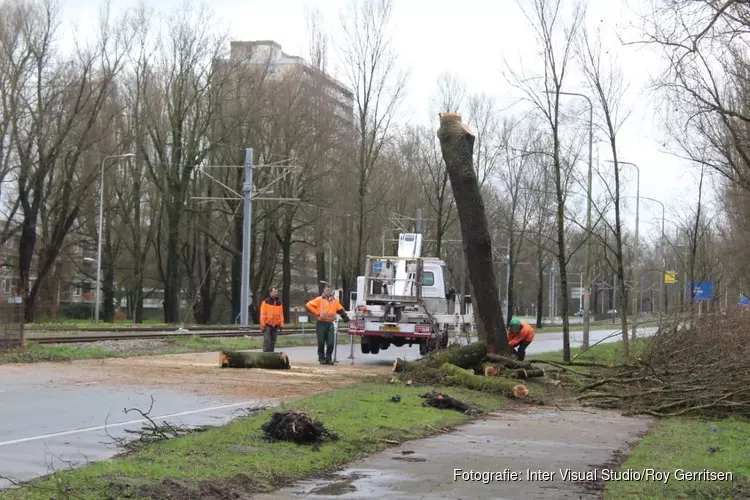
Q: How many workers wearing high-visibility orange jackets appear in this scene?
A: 3